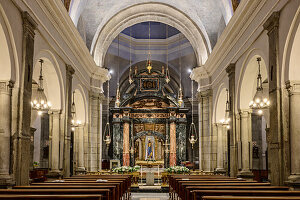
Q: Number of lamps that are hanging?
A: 11